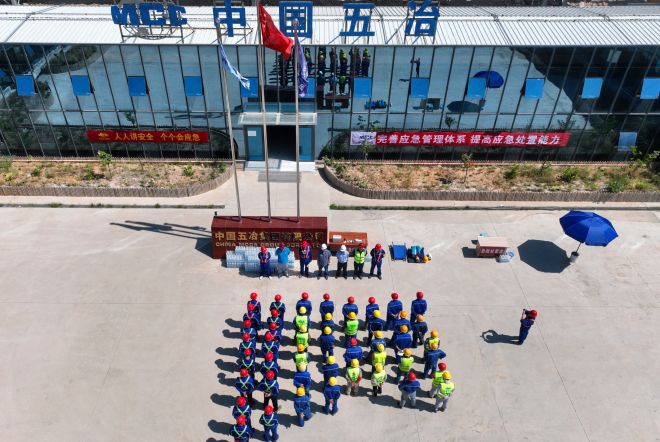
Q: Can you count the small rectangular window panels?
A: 13